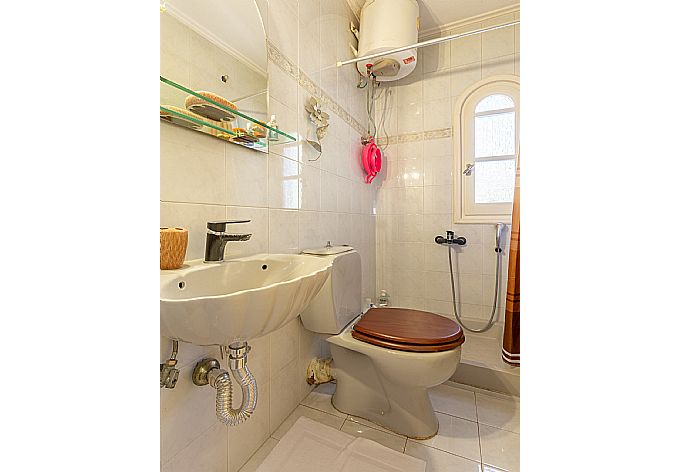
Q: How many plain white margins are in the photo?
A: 2